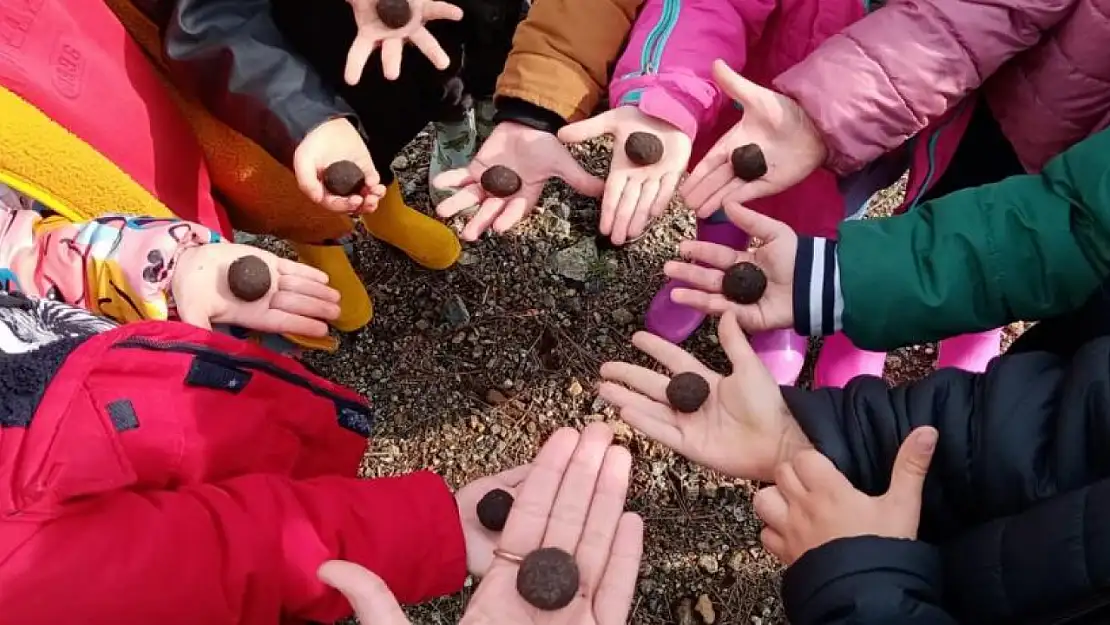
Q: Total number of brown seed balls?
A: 10